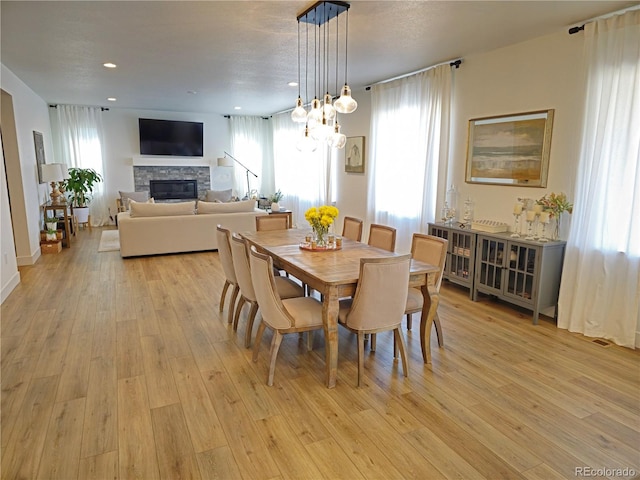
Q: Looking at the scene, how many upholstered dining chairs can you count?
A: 8